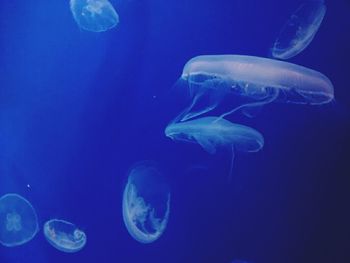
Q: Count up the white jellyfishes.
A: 7